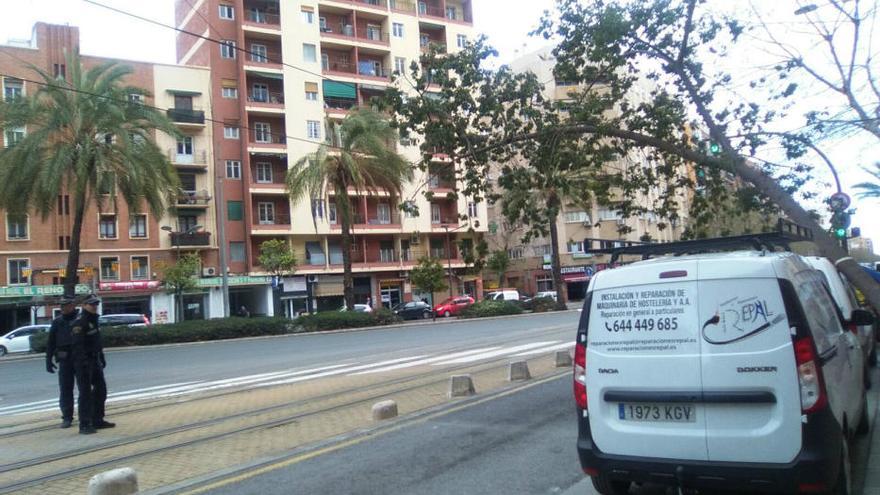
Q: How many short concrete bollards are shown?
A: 5